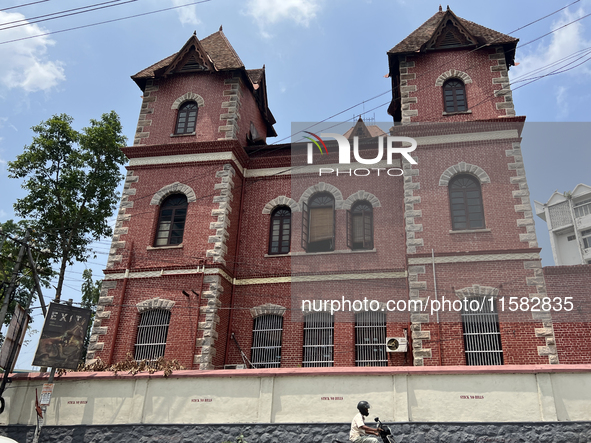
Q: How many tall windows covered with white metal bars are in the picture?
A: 5